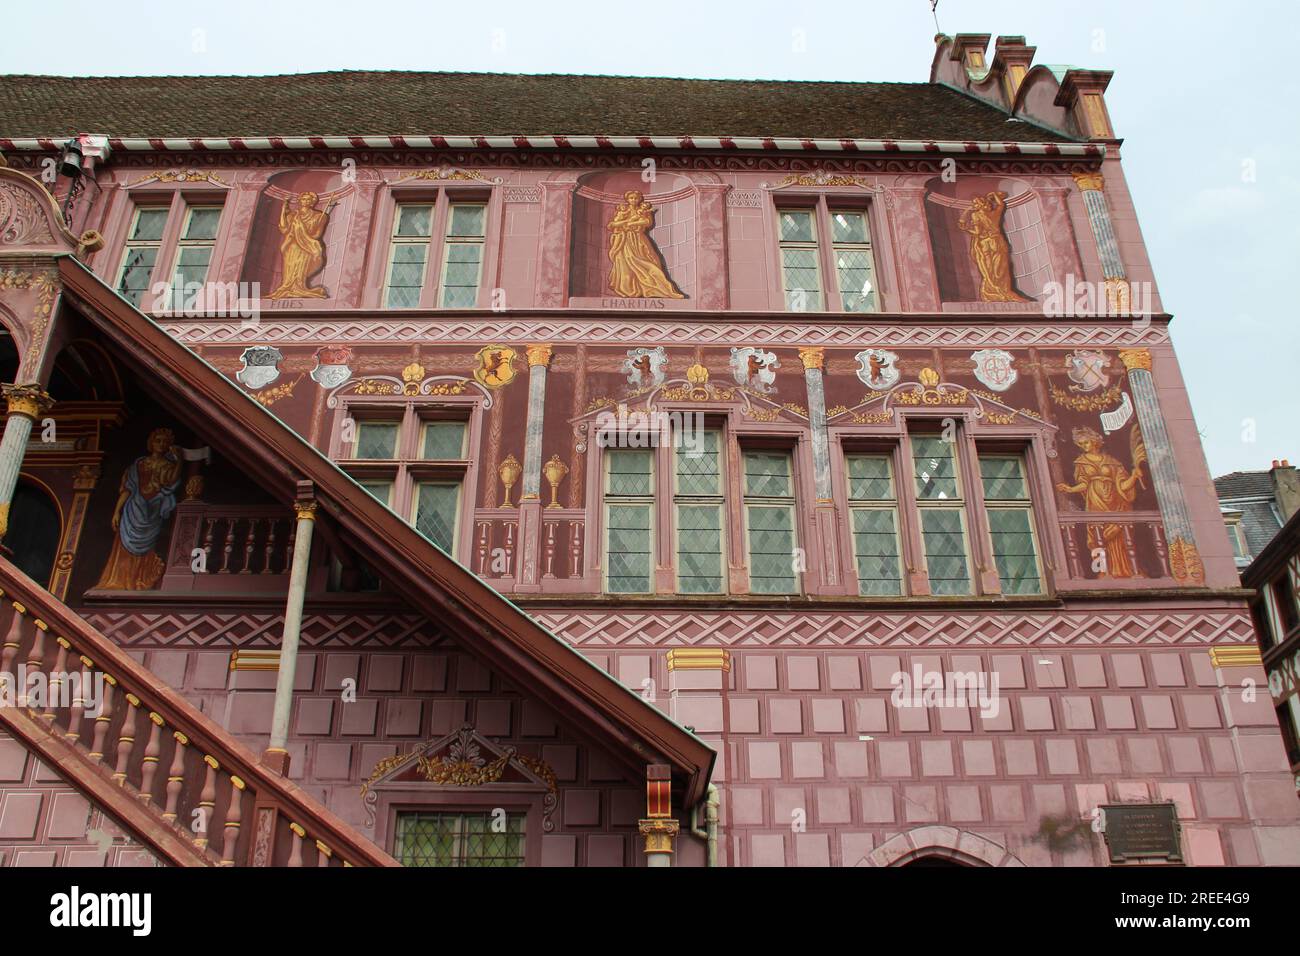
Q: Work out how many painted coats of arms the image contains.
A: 8